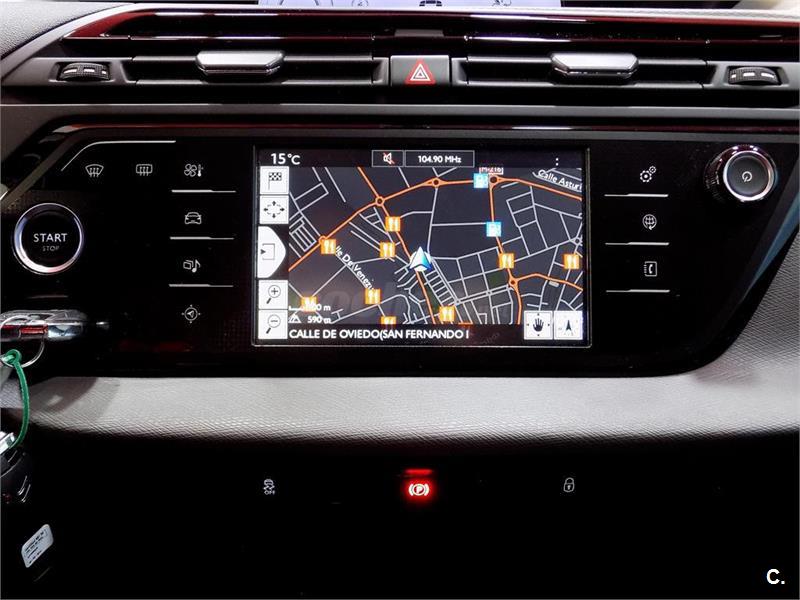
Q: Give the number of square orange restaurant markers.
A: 9